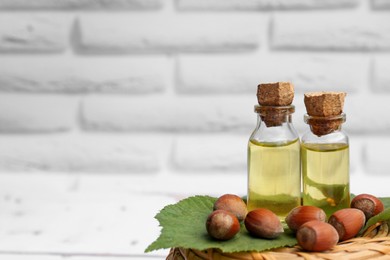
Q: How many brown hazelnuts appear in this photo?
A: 7